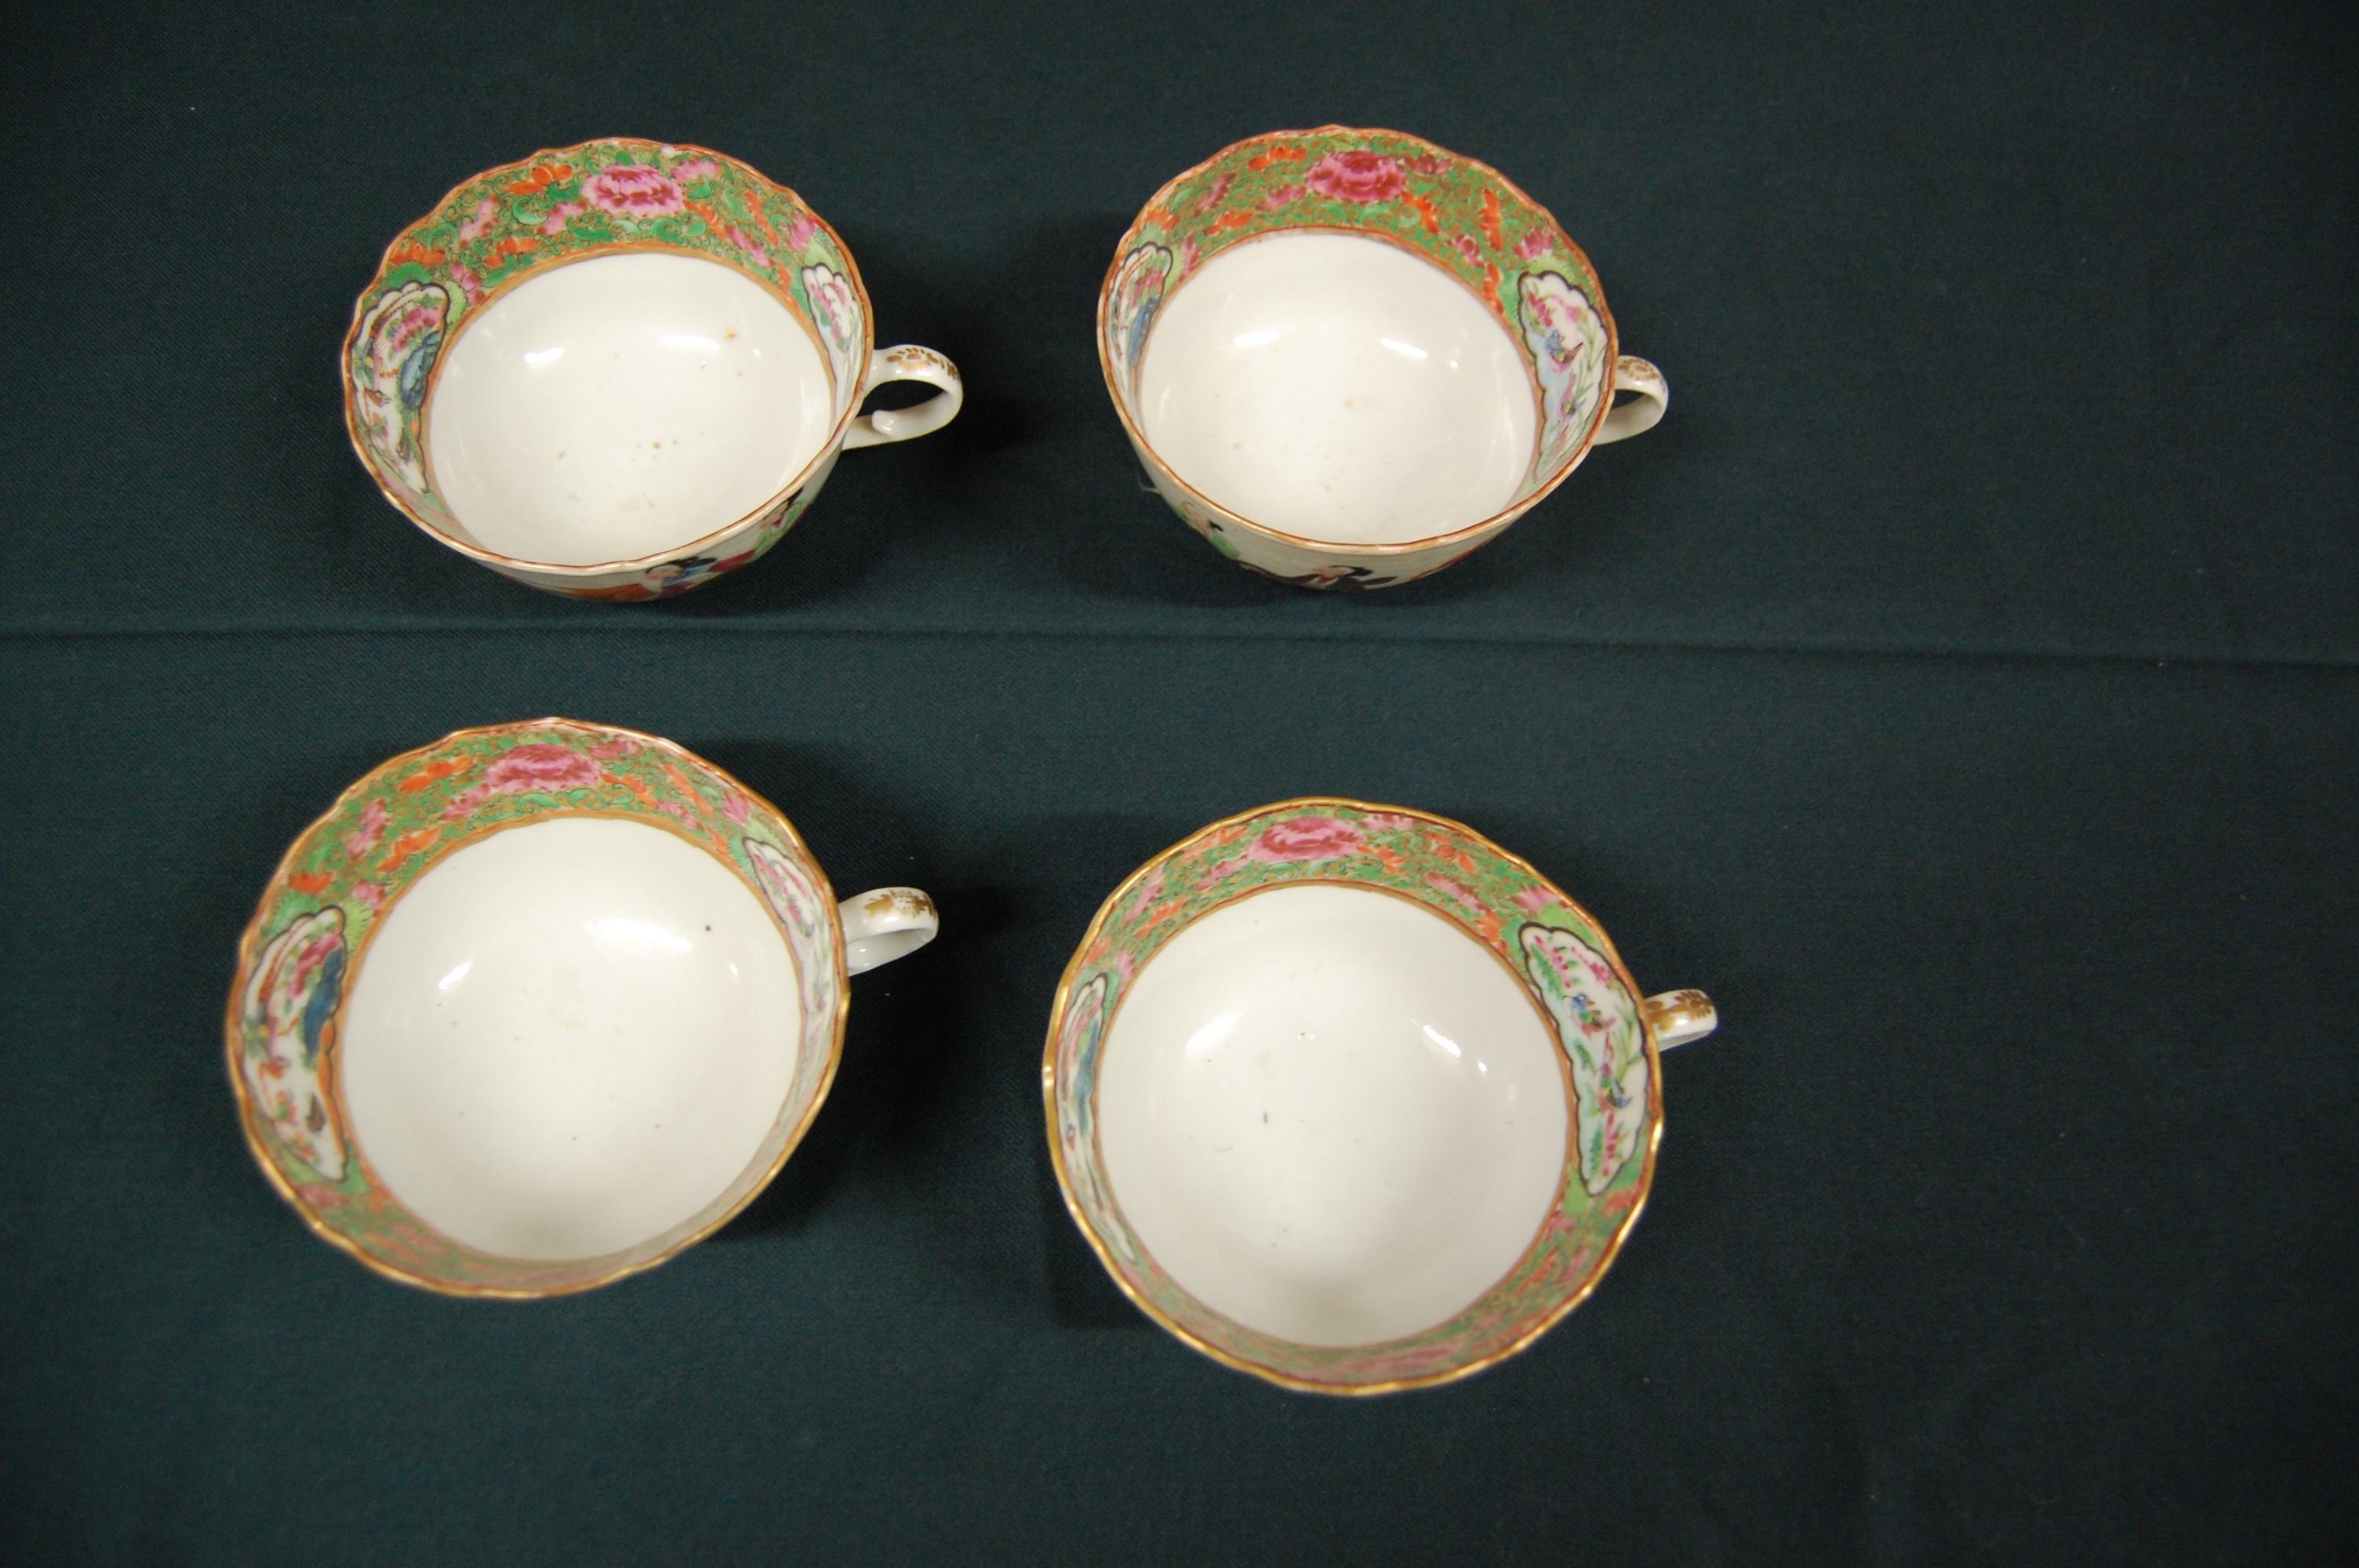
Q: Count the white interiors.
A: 4